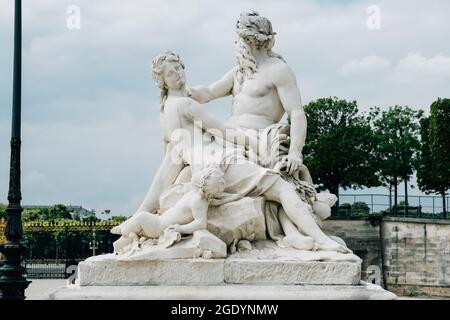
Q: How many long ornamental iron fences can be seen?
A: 1